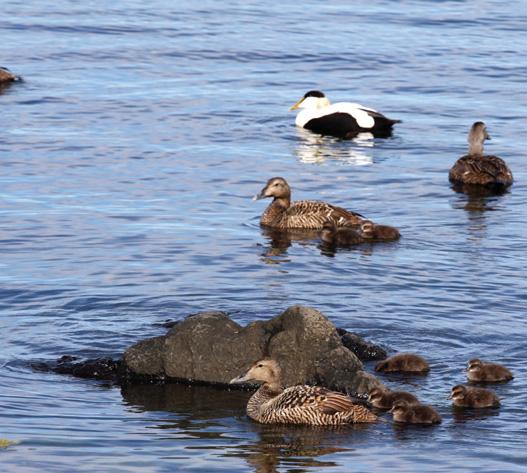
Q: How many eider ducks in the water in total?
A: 12